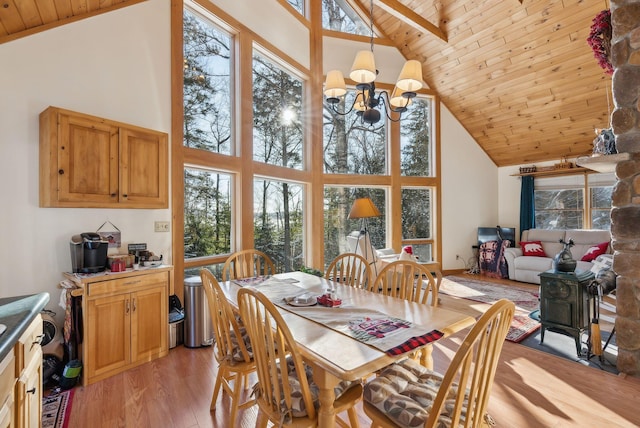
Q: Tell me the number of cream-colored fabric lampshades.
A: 5